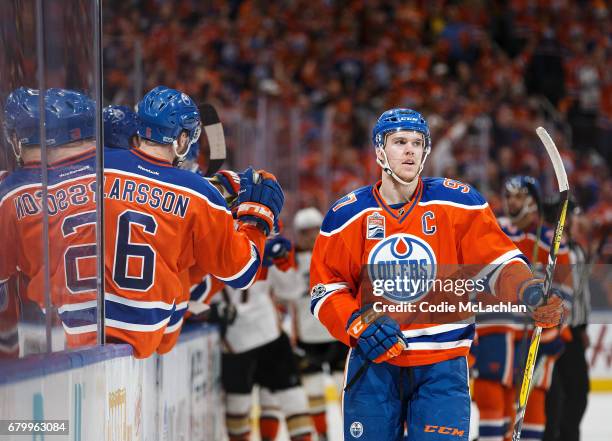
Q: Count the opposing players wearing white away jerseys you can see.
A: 2